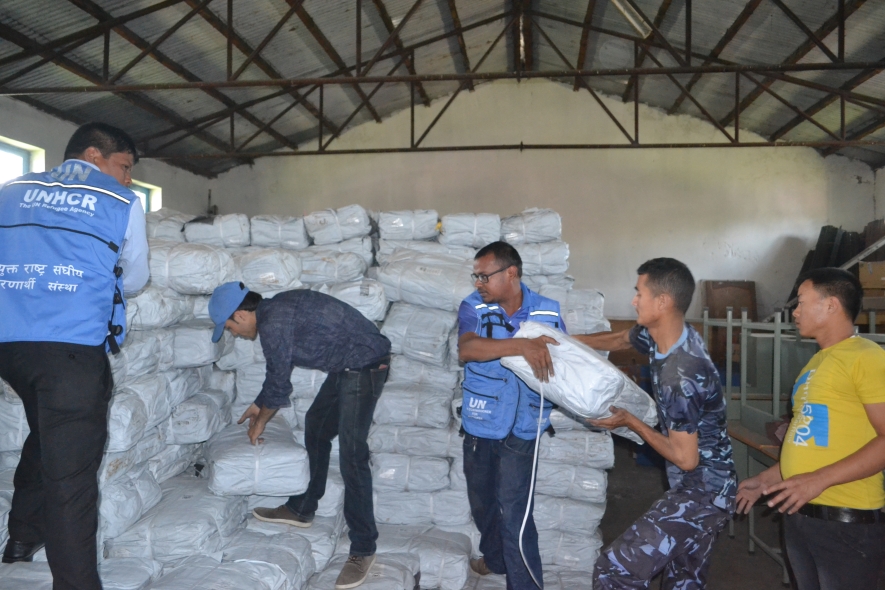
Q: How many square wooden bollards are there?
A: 0